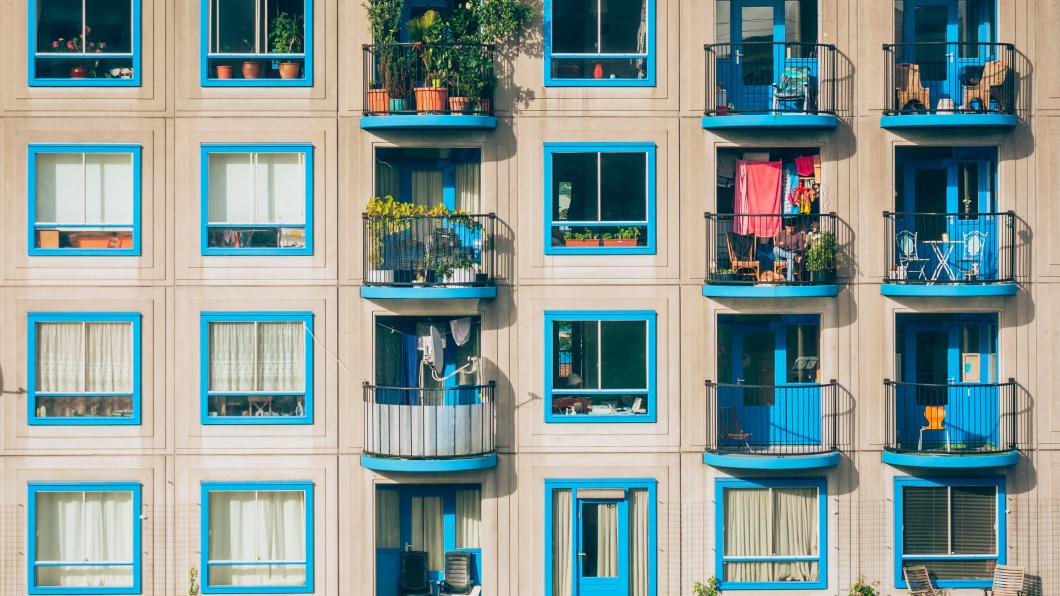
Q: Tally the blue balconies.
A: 9